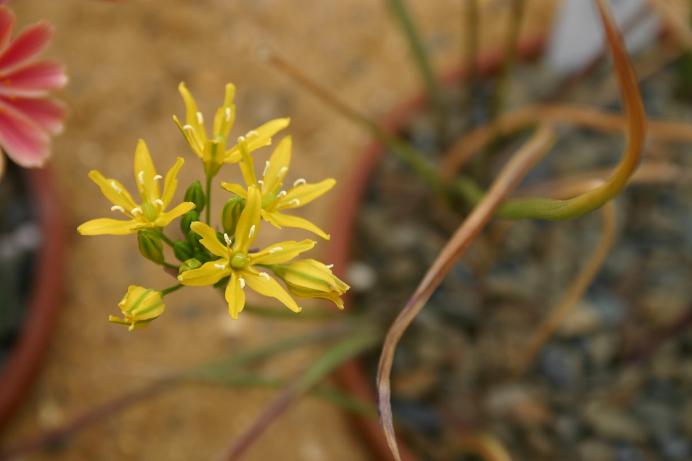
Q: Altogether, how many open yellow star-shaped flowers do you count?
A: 4